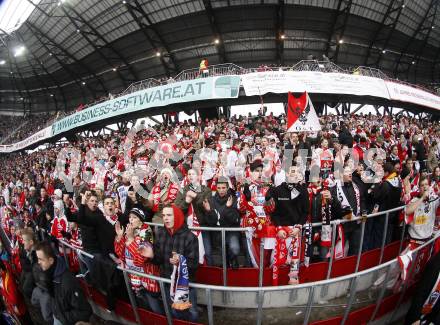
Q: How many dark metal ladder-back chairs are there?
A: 0